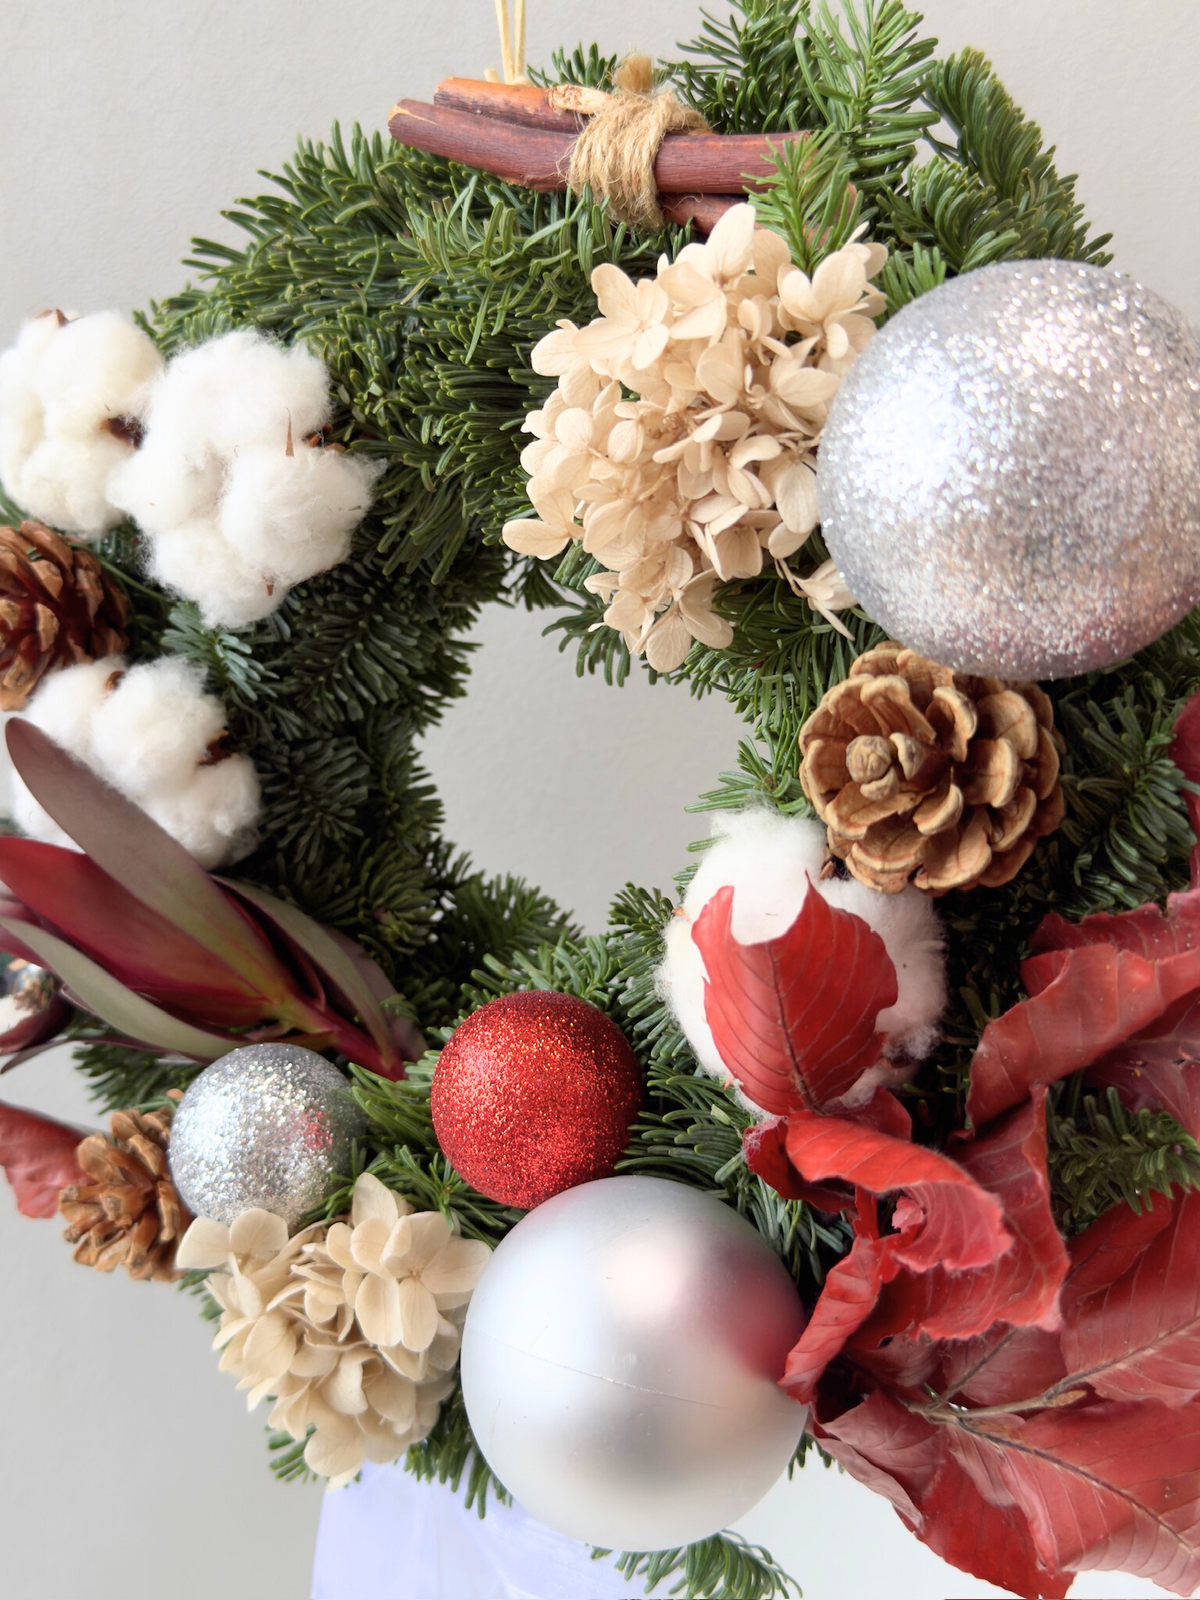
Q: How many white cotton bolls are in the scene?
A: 4